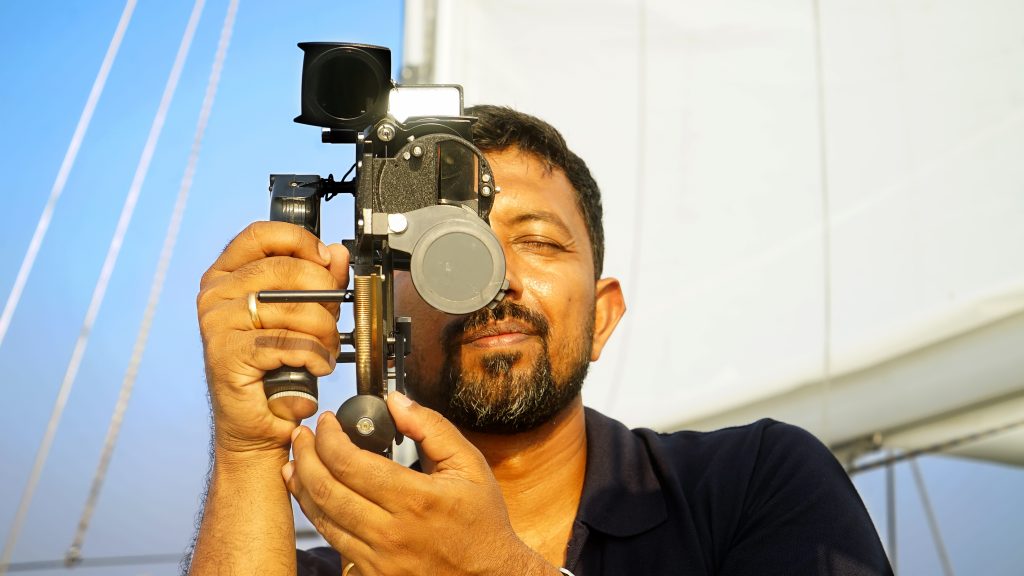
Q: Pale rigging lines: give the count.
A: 3